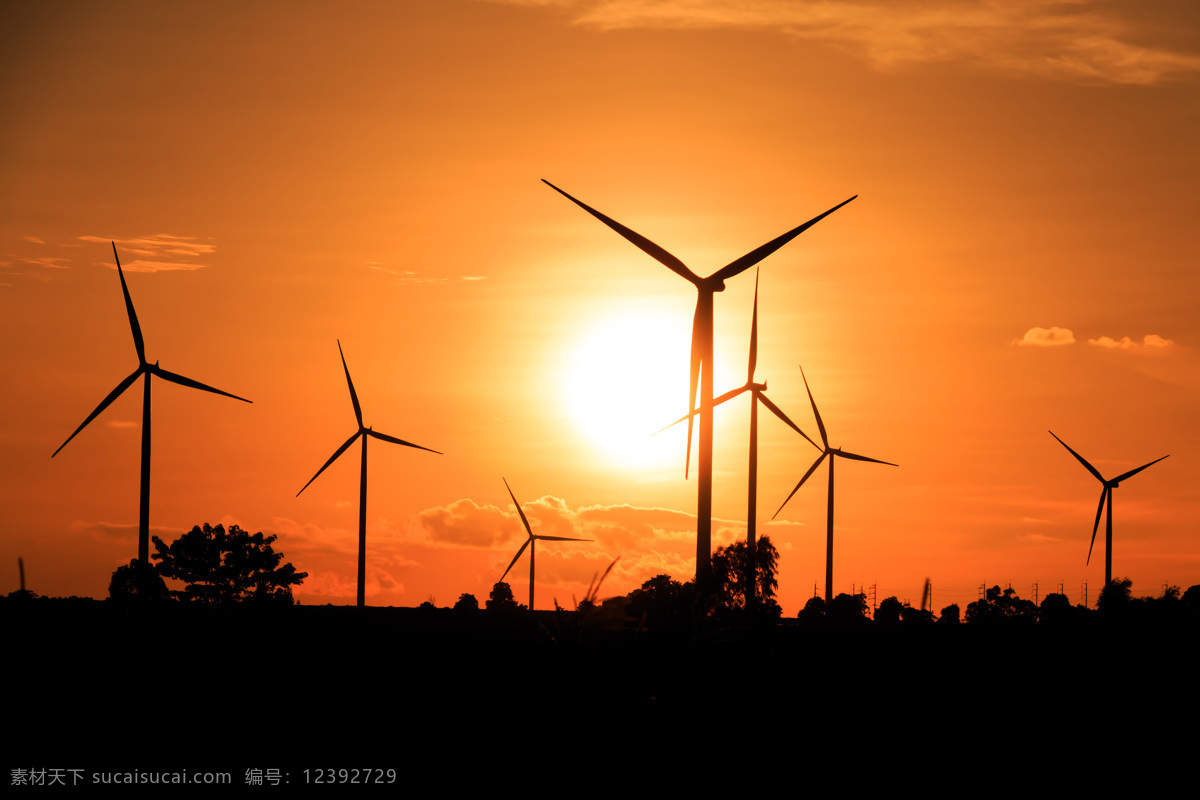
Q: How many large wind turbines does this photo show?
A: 7